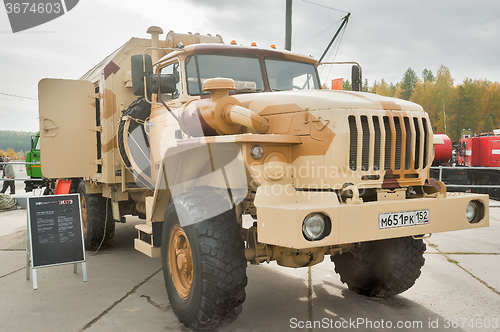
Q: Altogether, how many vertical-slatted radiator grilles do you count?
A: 1